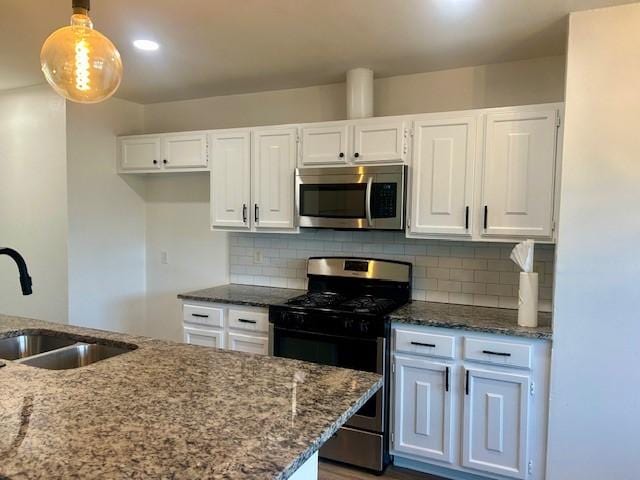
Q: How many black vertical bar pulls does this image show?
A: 6